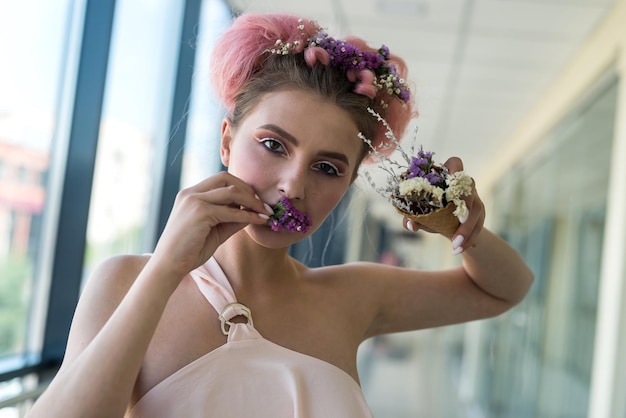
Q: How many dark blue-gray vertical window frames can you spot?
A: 2